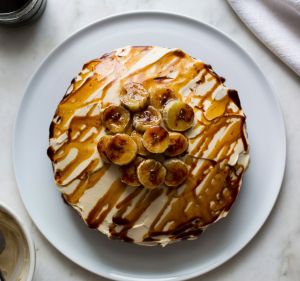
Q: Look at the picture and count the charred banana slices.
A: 13